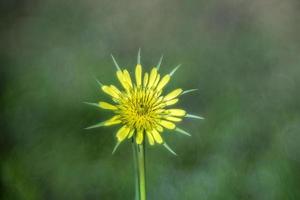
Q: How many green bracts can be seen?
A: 12